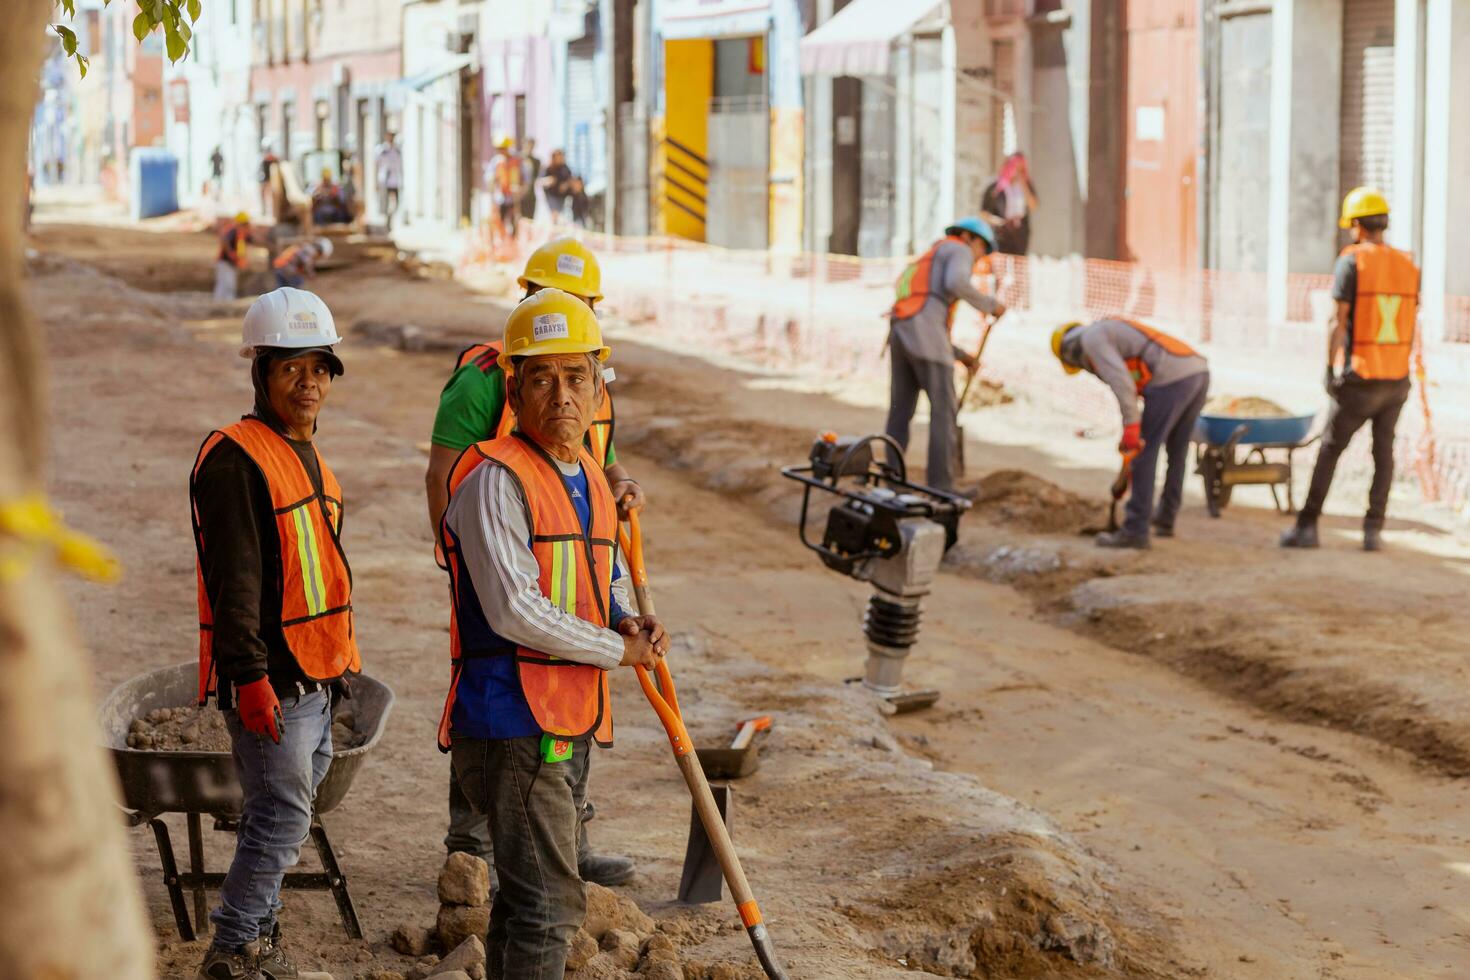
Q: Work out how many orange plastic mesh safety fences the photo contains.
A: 1